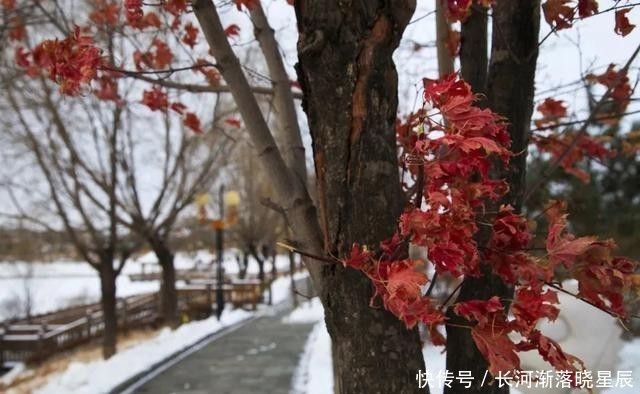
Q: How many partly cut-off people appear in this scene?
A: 0